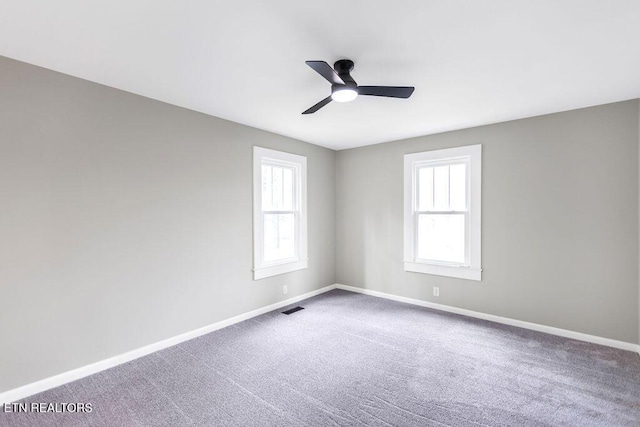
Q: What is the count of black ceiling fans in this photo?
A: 1